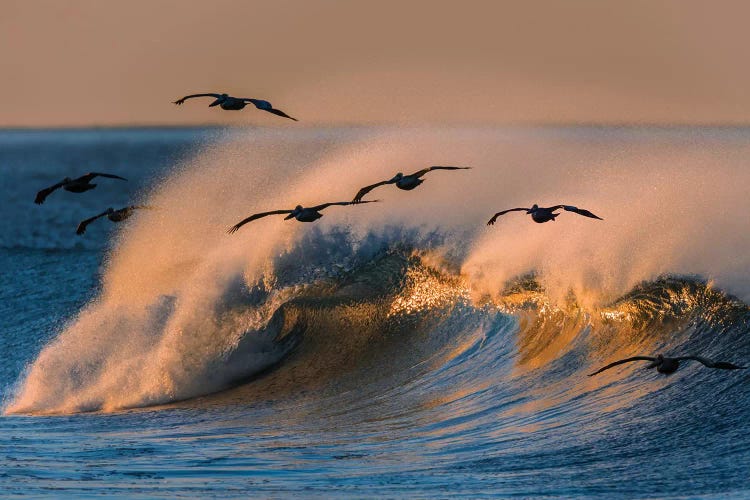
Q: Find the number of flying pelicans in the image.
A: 7